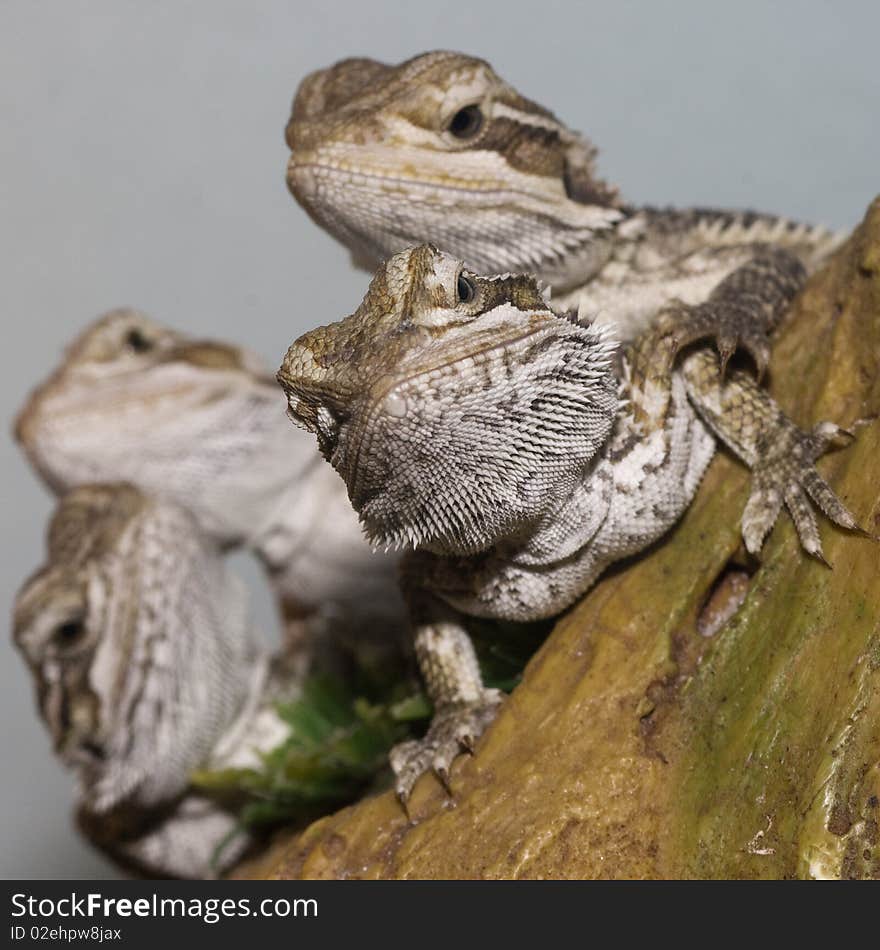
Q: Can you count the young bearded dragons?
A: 4